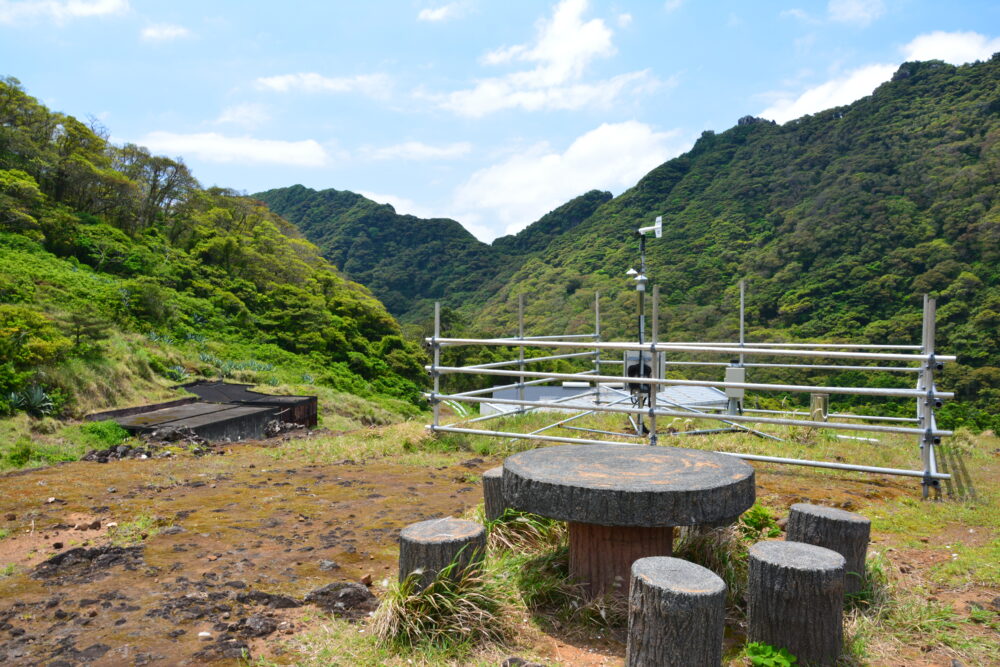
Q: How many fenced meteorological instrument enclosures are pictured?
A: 1